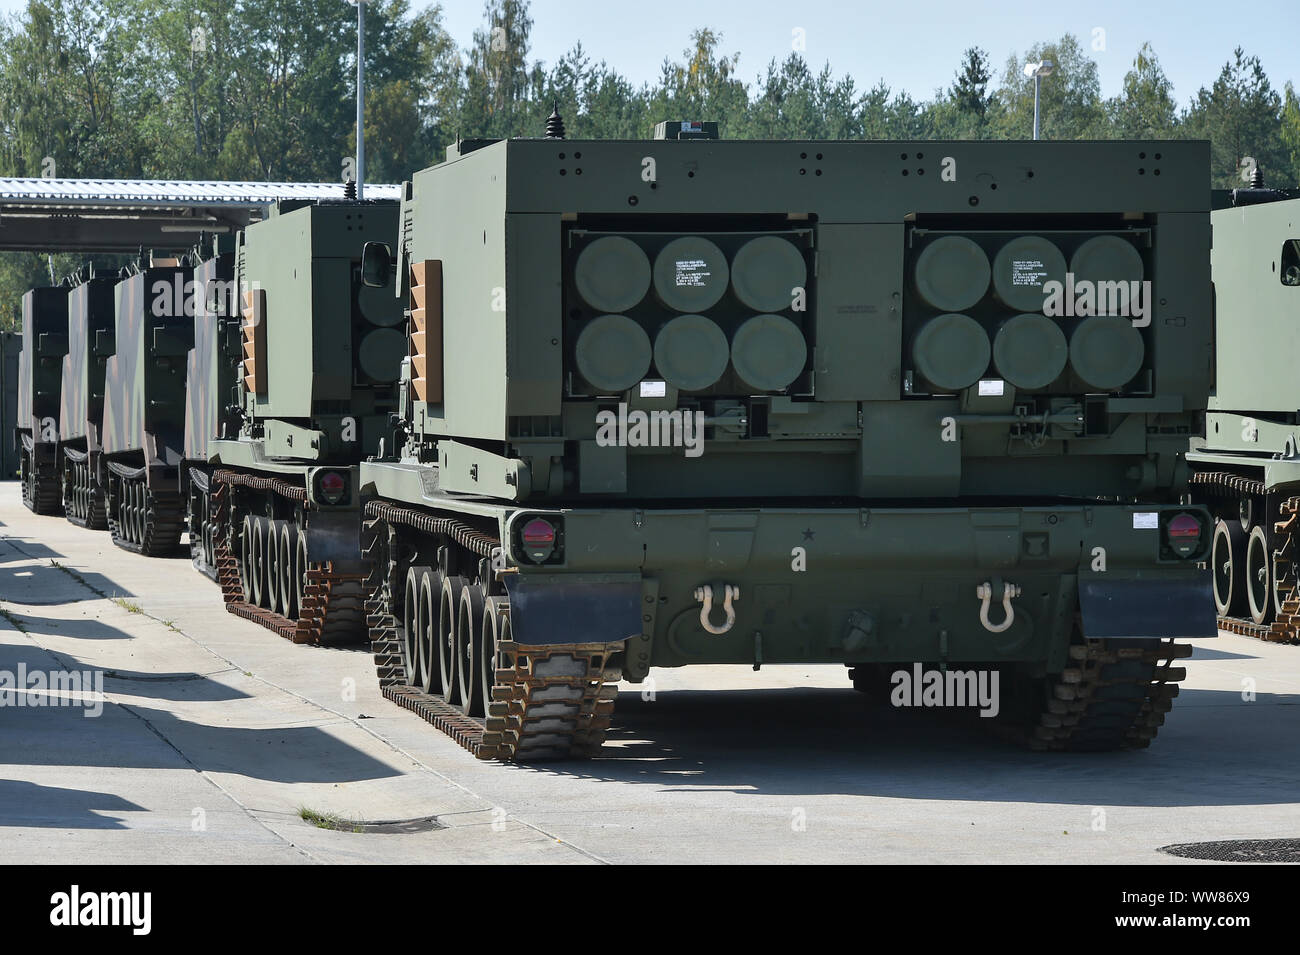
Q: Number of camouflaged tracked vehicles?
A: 4